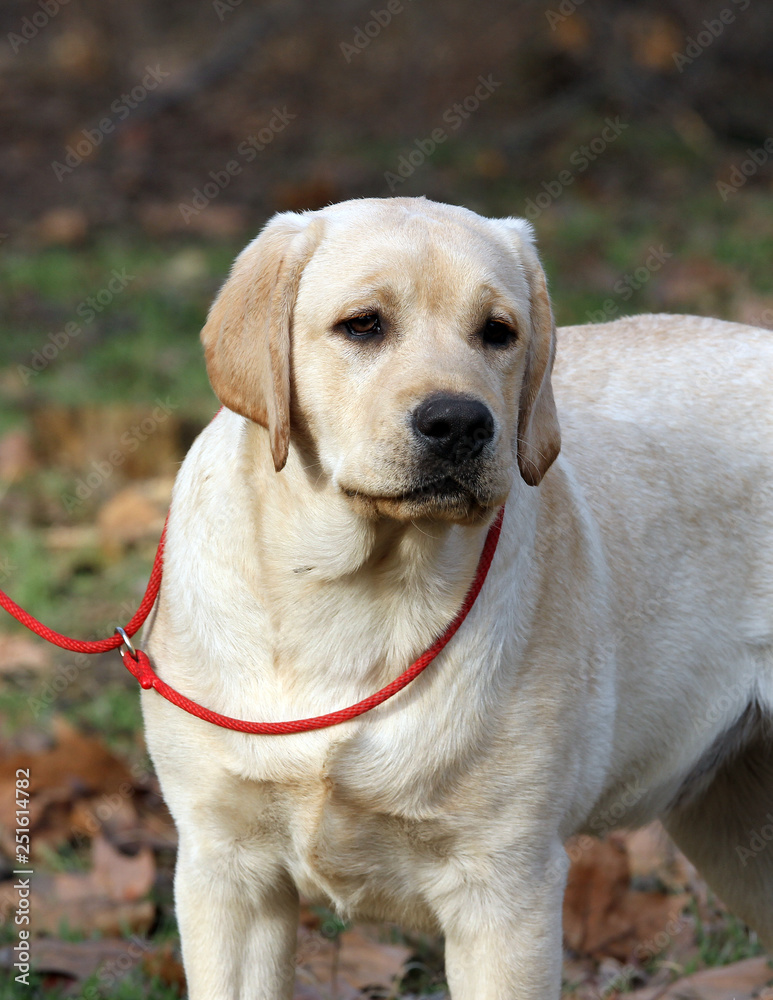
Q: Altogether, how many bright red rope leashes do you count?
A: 1